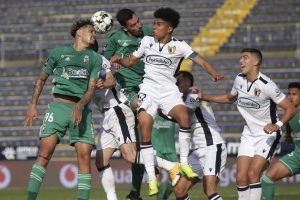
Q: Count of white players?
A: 4